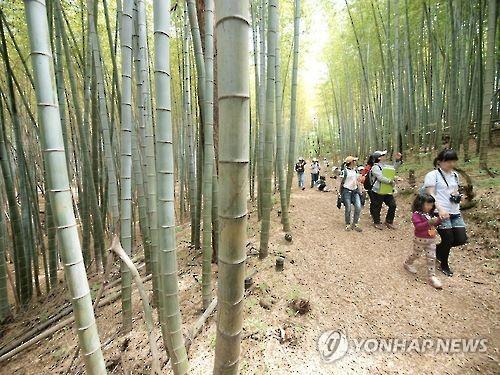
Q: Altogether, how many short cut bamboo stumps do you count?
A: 3